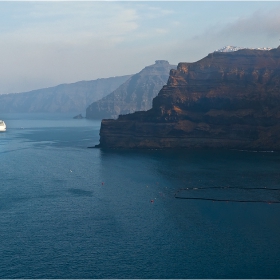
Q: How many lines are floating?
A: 2